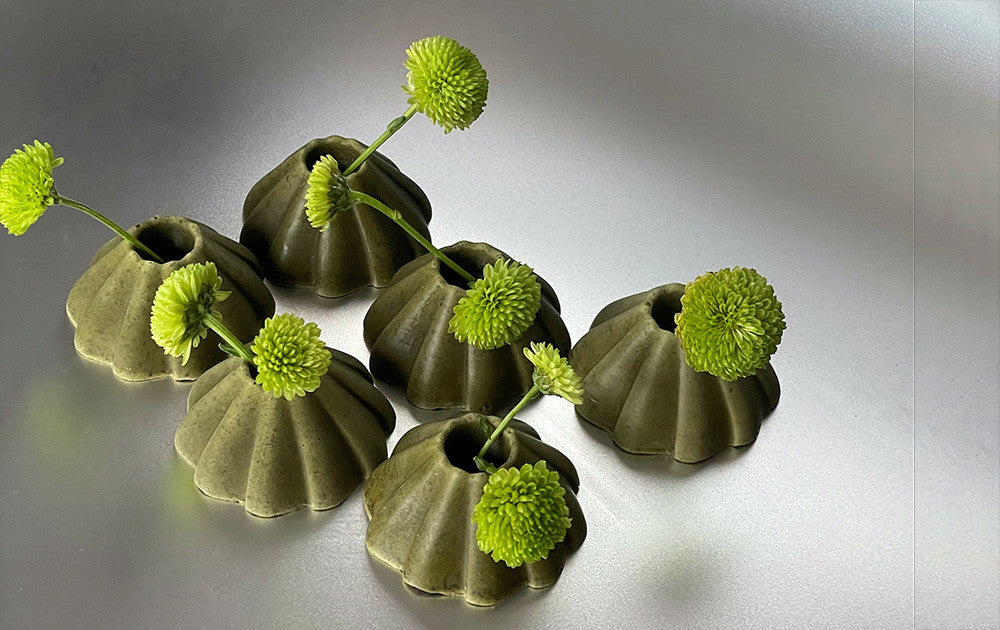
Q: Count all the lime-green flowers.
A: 9